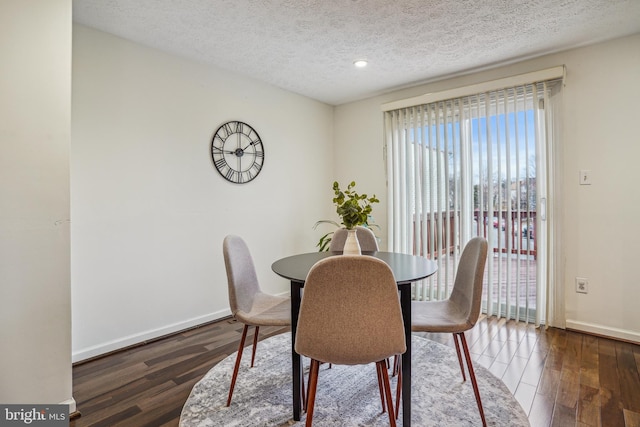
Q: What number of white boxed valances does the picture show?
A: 1